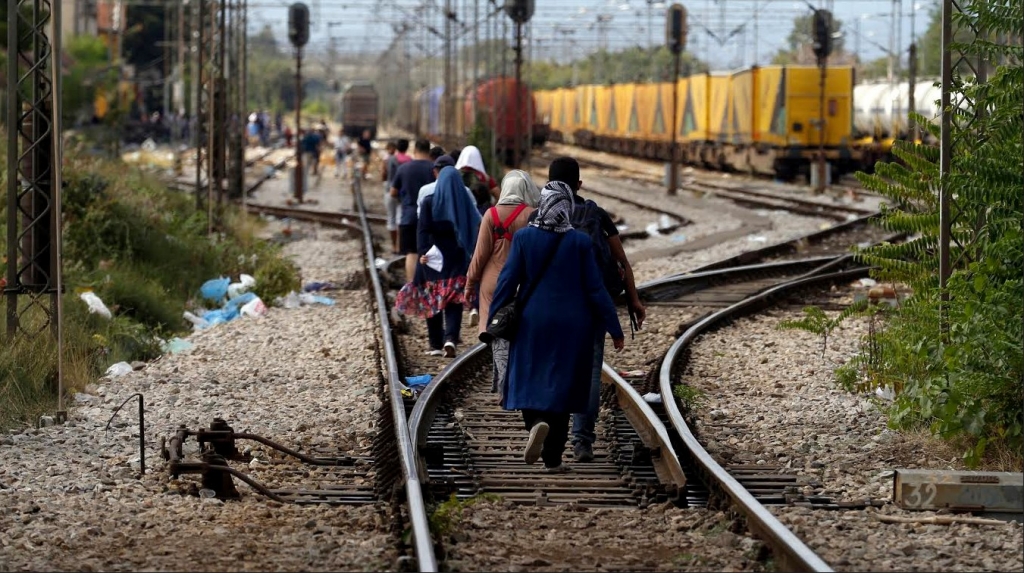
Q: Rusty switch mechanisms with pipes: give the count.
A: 1